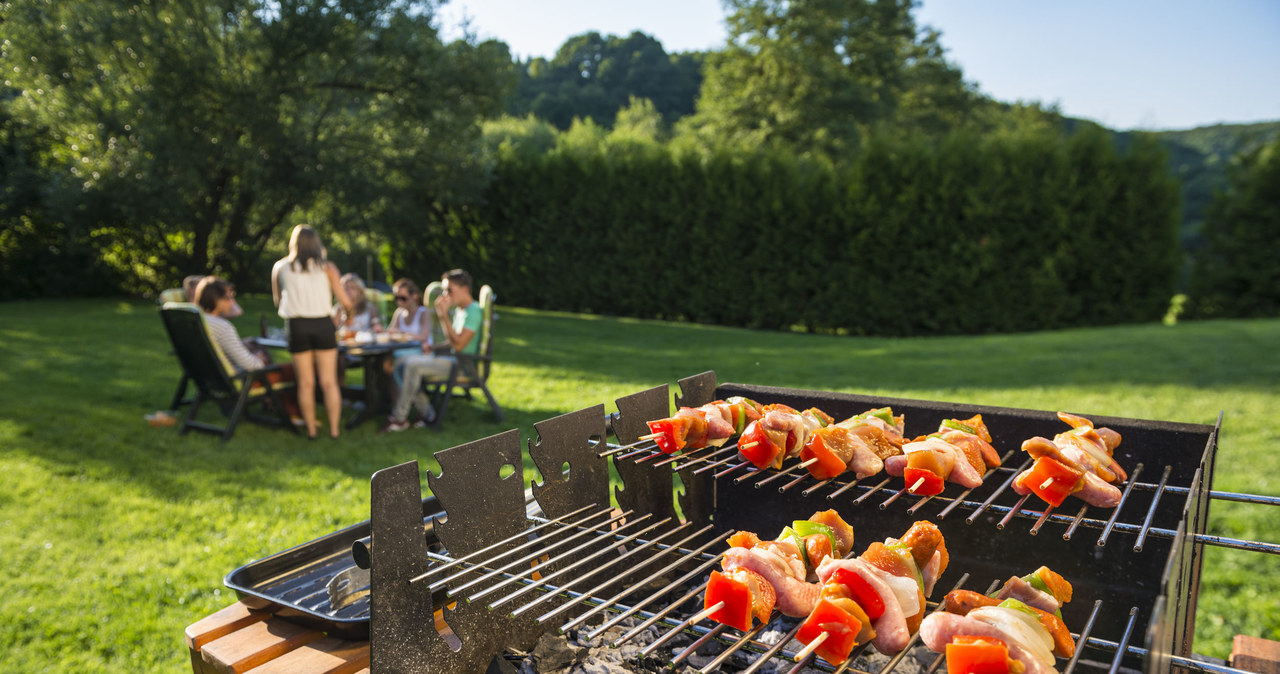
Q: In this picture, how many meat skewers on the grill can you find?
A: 8